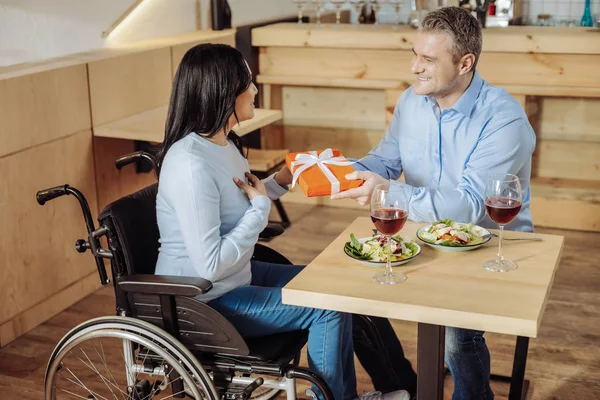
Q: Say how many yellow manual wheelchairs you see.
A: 0